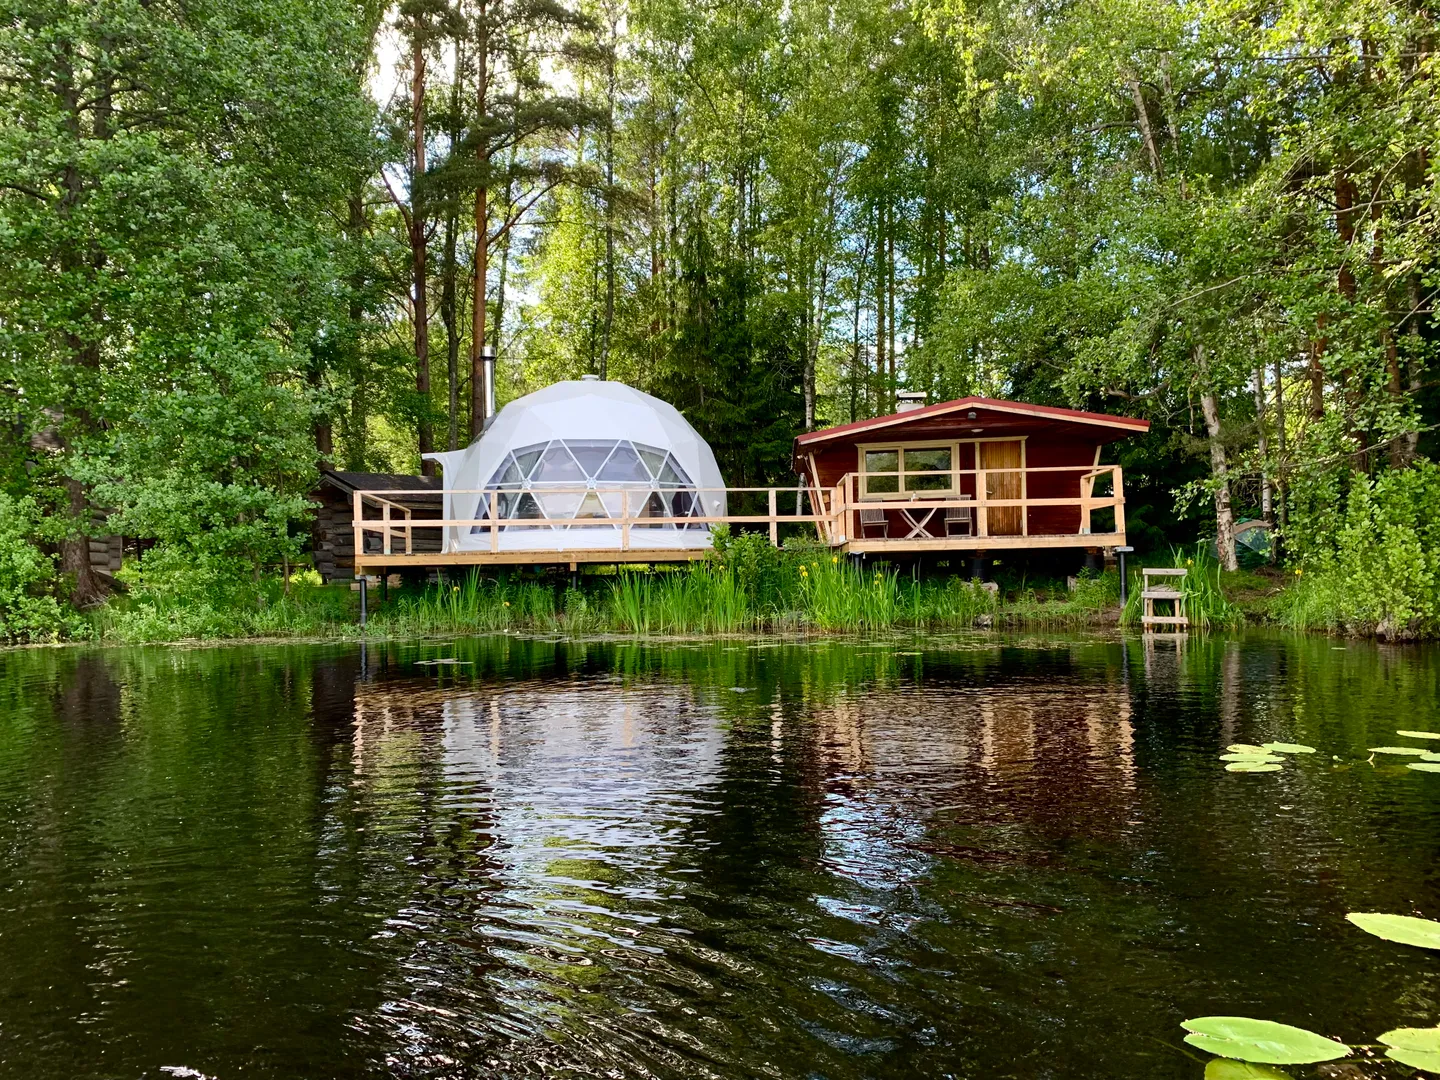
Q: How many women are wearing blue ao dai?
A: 0